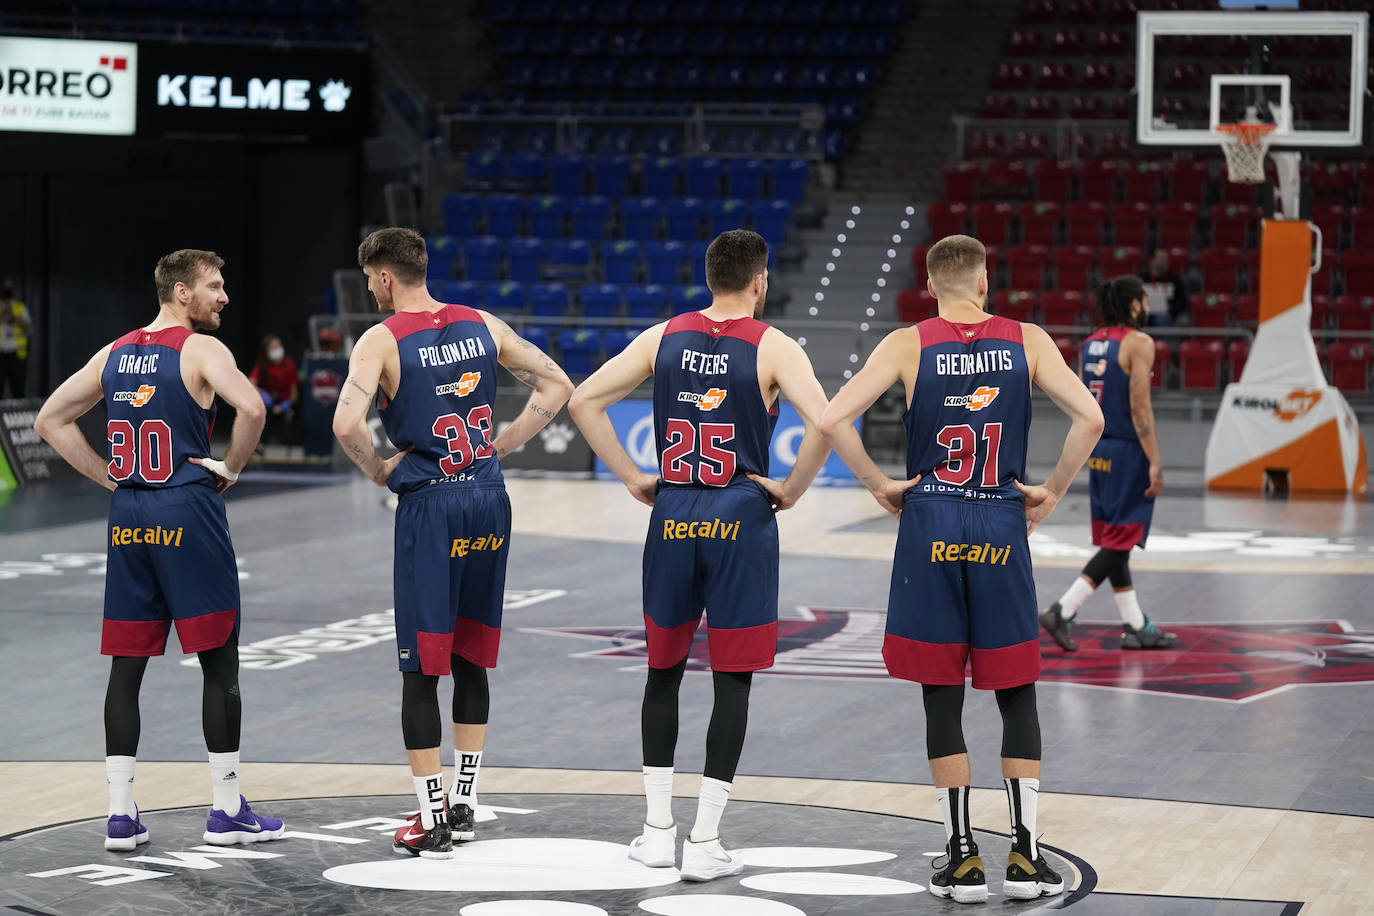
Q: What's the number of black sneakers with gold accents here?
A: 2